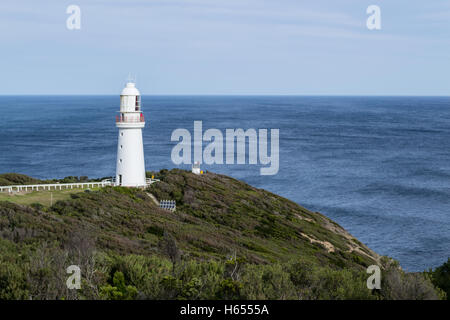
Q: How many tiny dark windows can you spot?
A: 3